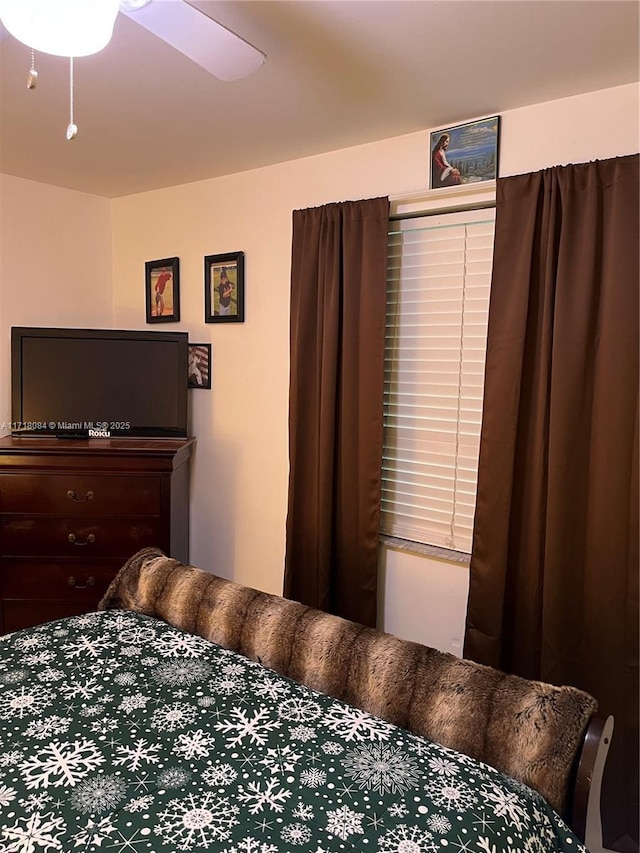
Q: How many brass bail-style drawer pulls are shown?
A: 3